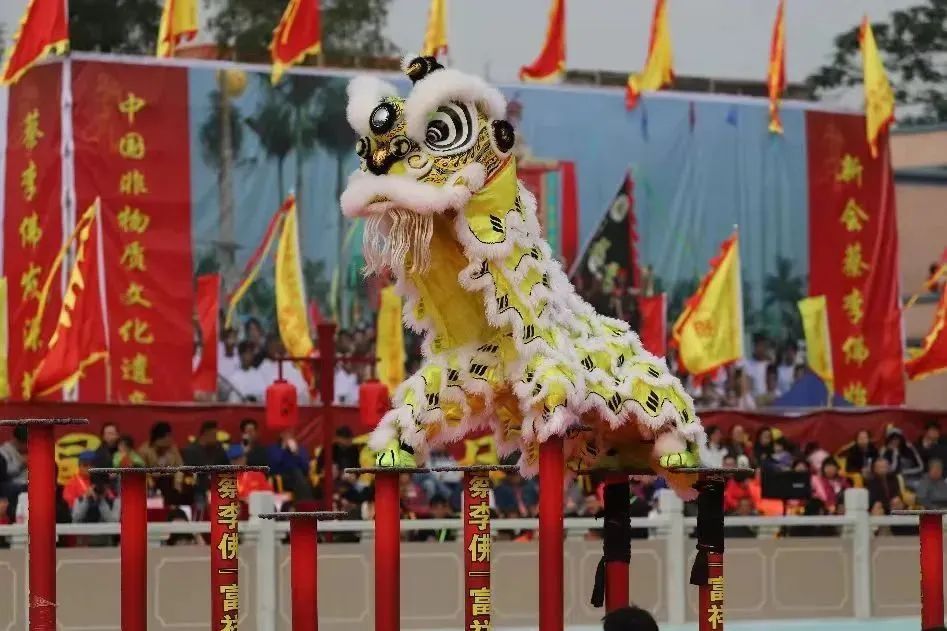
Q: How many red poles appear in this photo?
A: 10